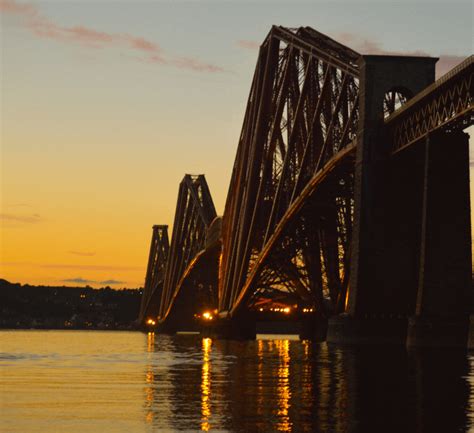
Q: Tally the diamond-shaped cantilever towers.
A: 3